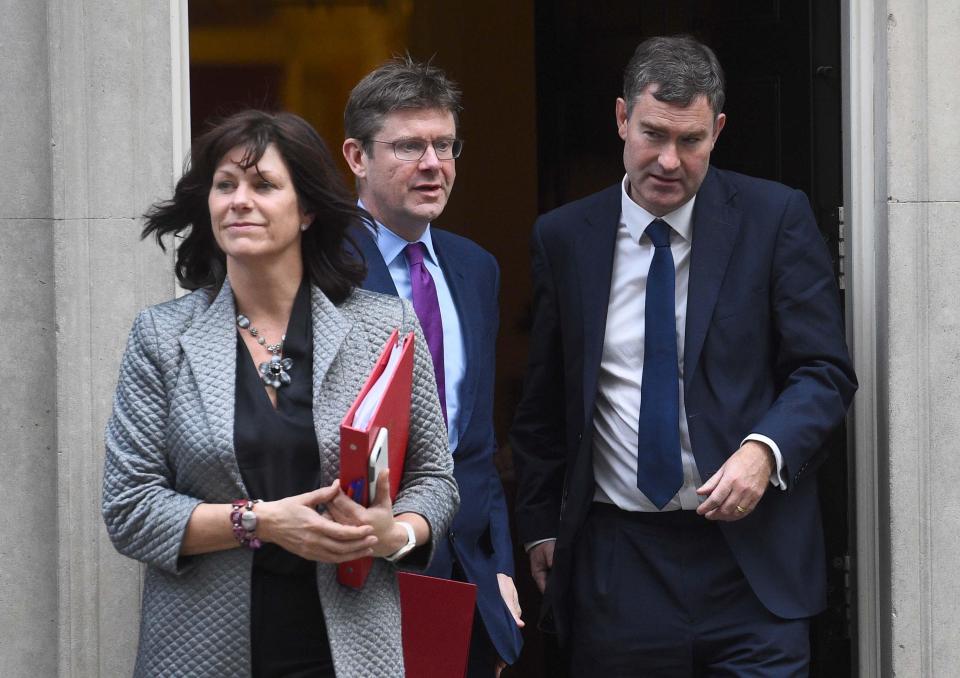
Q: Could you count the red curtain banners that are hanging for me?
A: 0